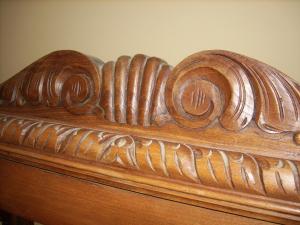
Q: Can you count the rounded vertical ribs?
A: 5